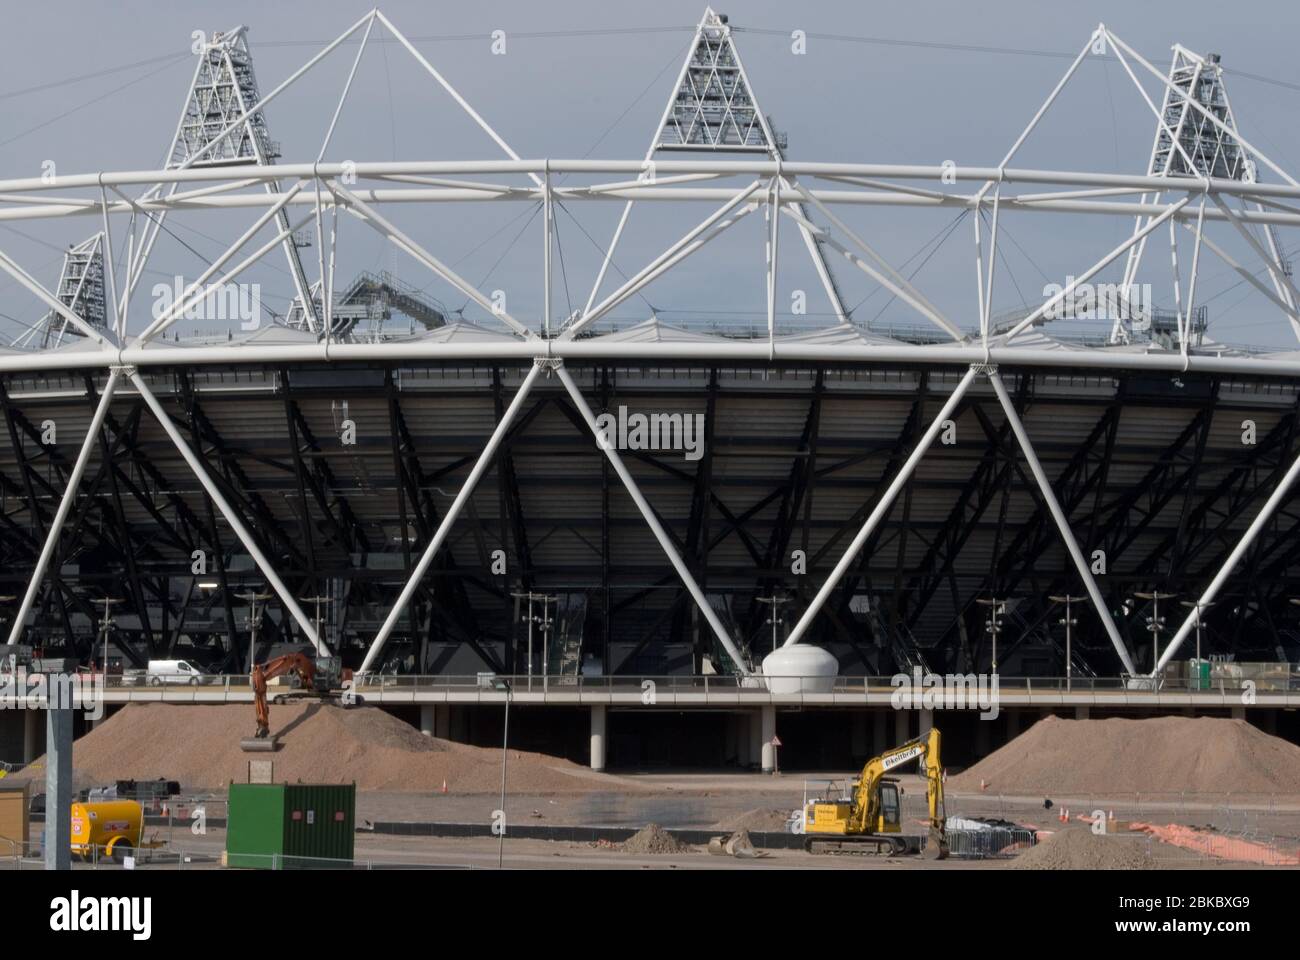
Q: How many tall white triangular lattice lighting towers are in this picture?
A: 4